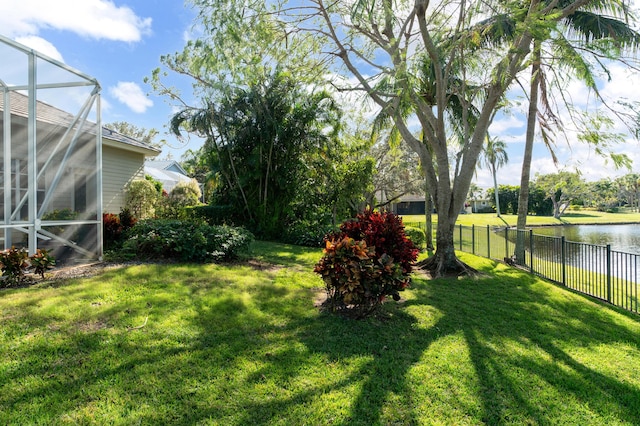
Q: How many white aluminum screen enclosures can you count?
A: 1